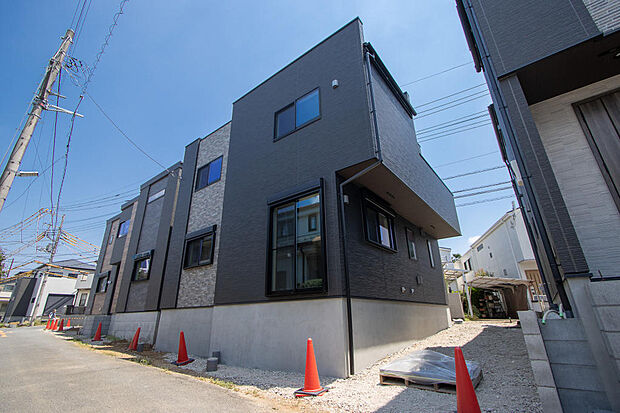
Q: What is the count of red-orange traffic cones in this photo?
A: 10